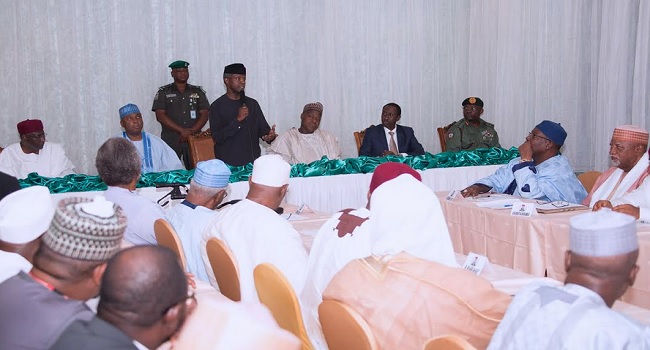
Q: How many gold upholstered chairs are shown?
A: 6